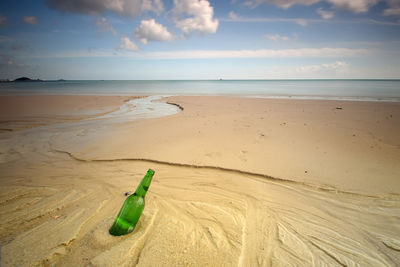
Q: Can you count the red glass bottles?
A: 0